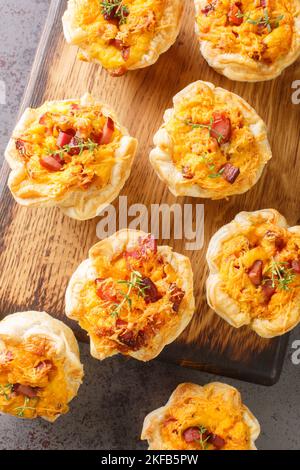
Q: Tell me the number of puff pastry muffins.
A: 8